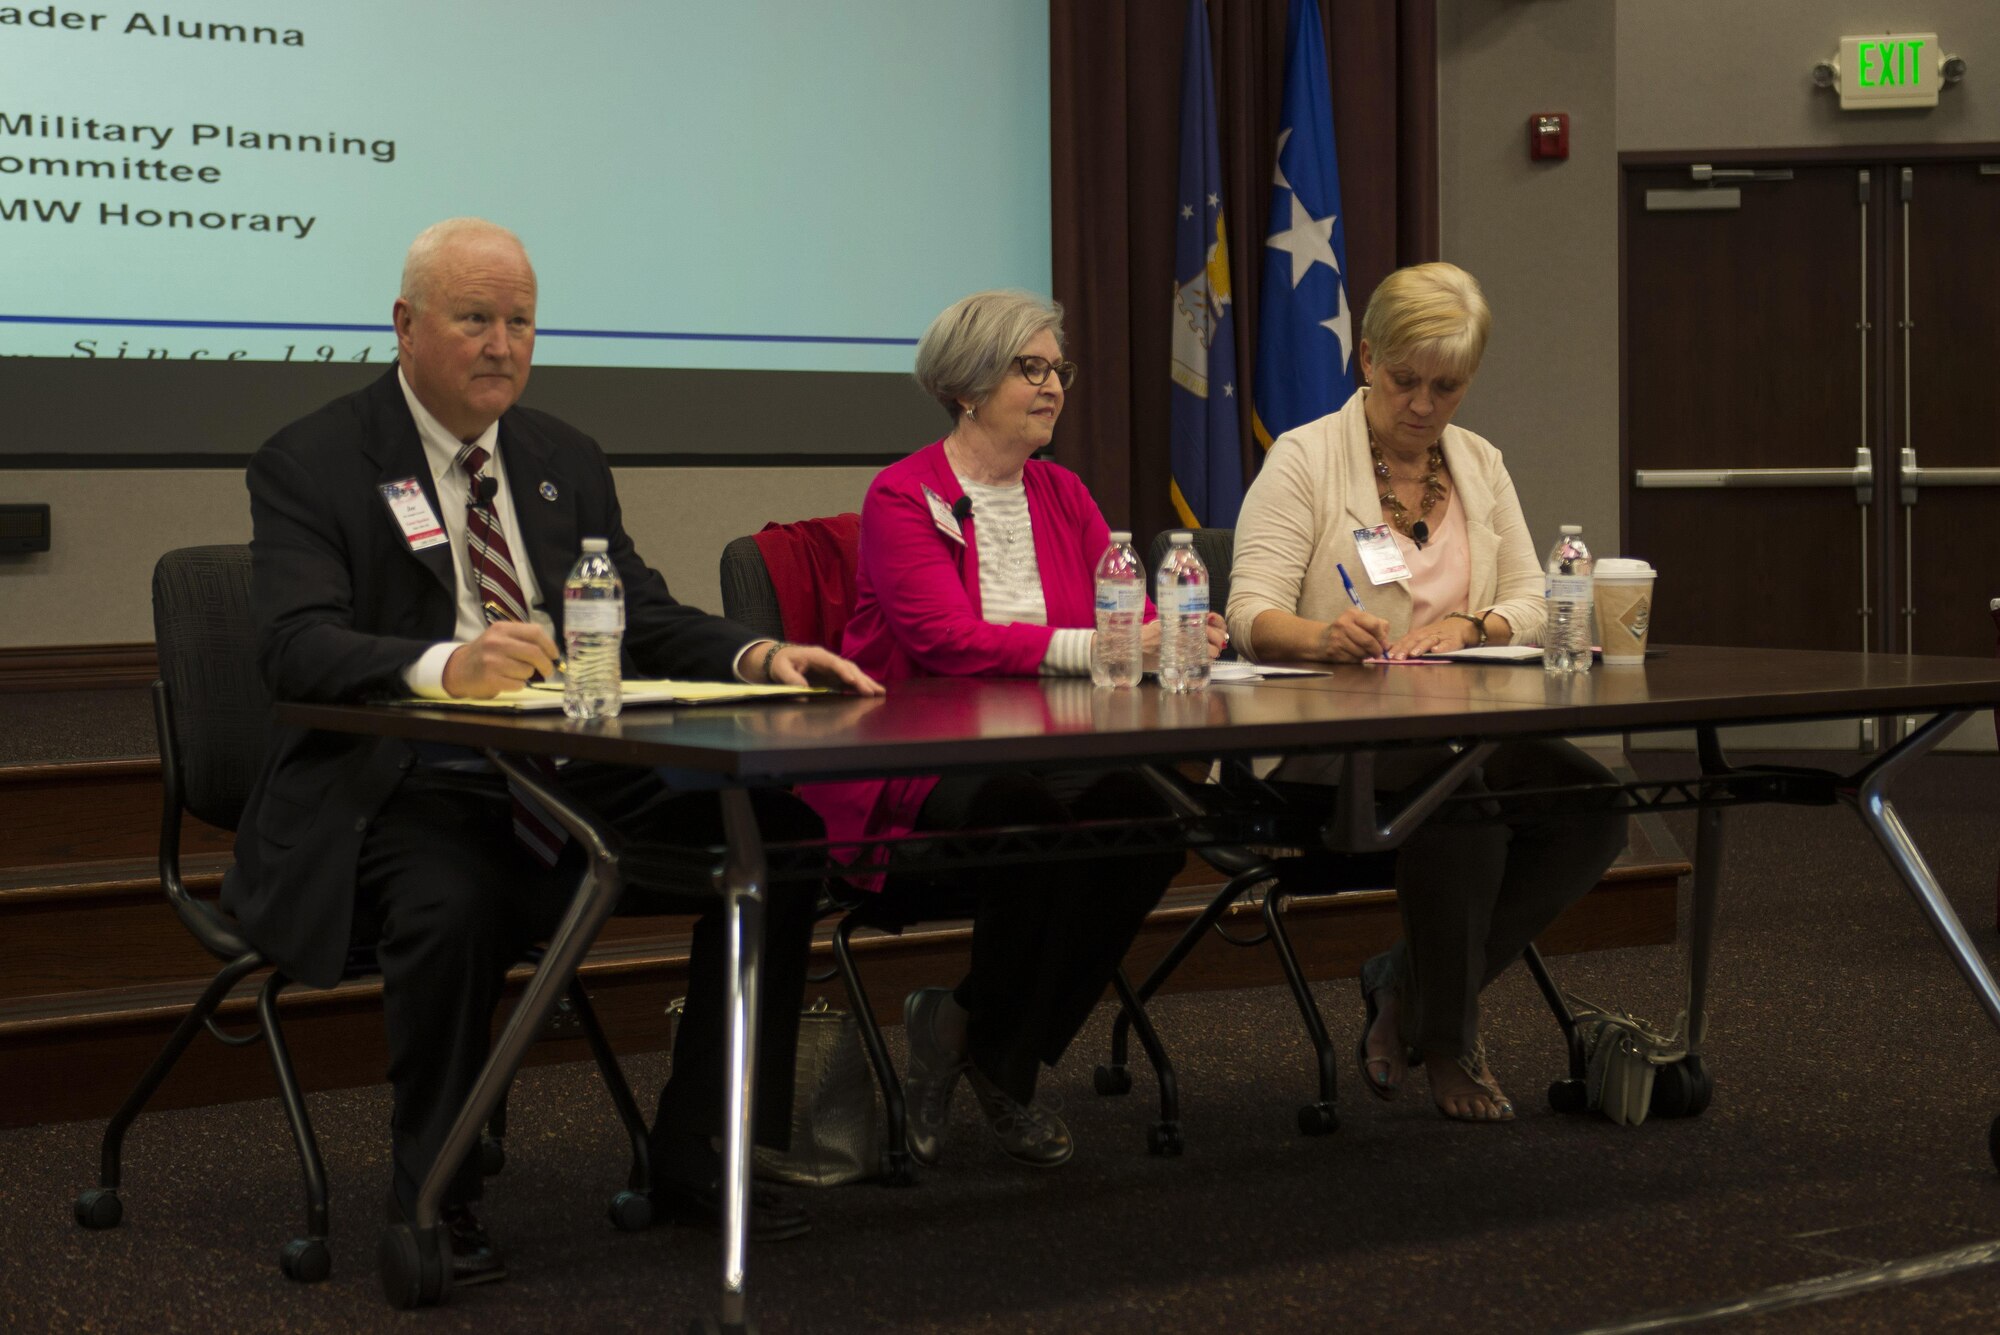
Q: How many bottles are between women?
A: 2